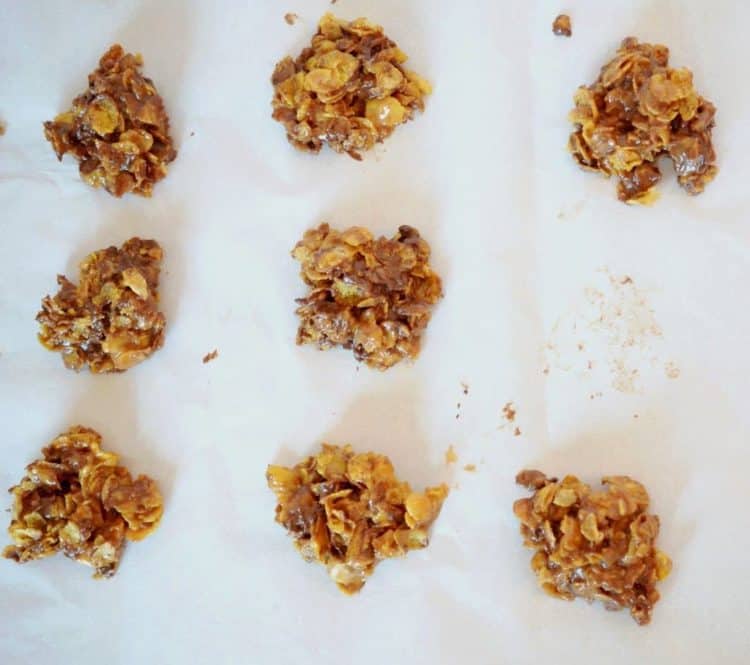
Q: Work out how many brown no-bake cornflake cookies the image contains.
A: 8